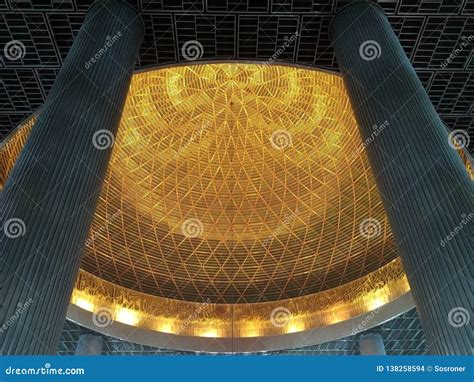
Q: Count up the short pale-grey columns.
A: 2